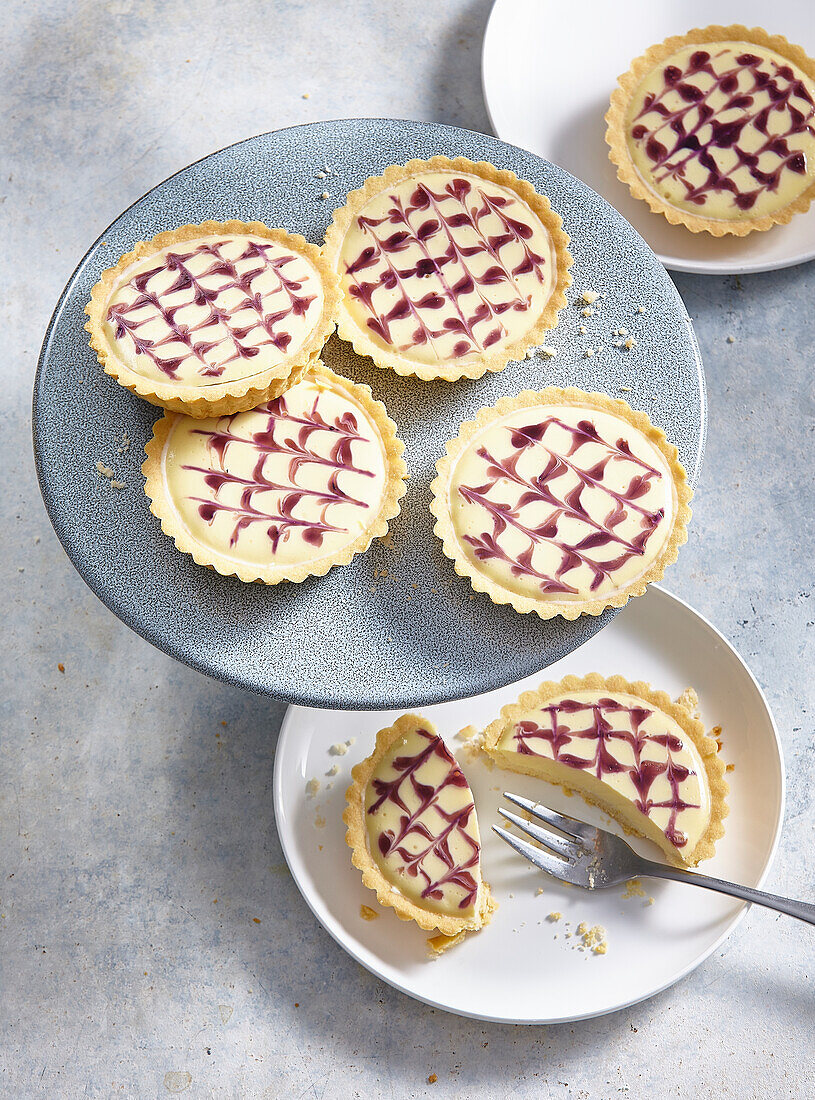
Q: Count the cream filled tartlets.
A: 6